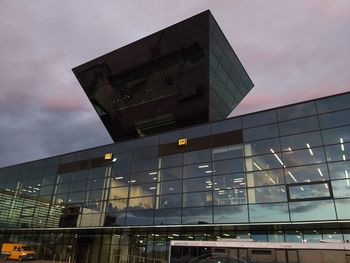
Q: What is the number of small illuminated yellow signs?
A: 2